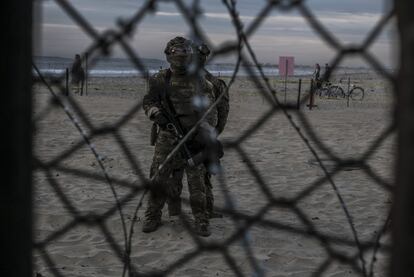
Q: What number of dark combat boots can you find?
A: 4